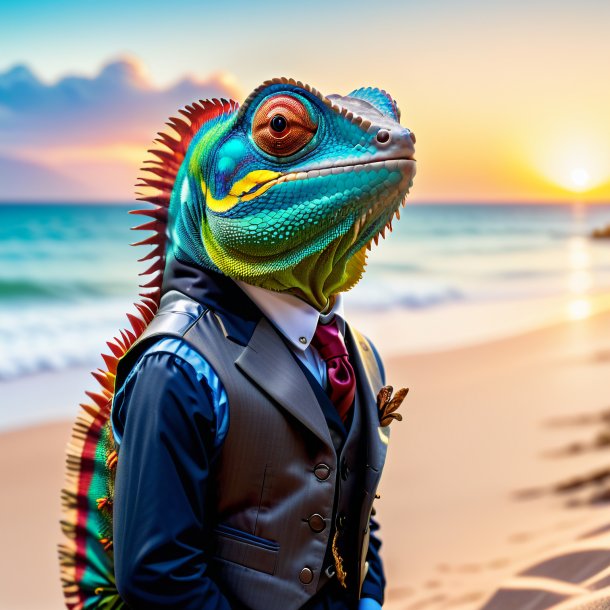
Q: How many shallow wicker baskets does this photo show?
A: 0